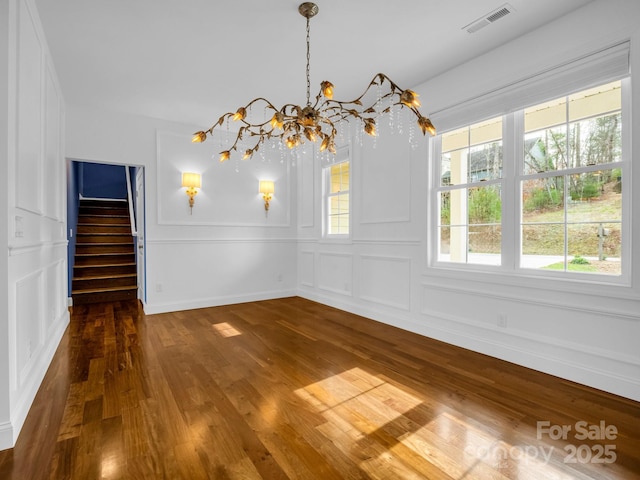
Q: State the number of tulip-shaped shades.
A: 12